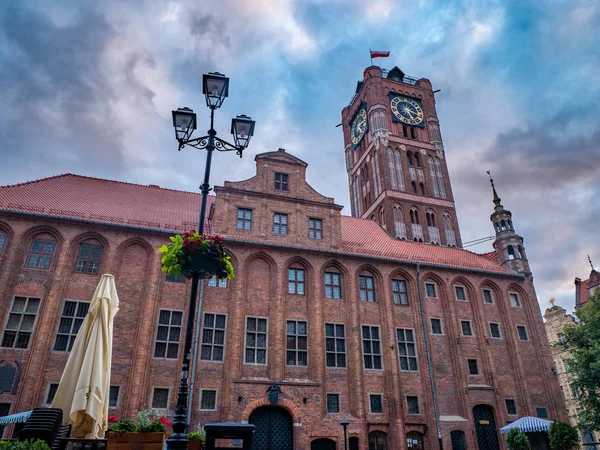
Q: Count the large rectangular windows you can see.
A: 9